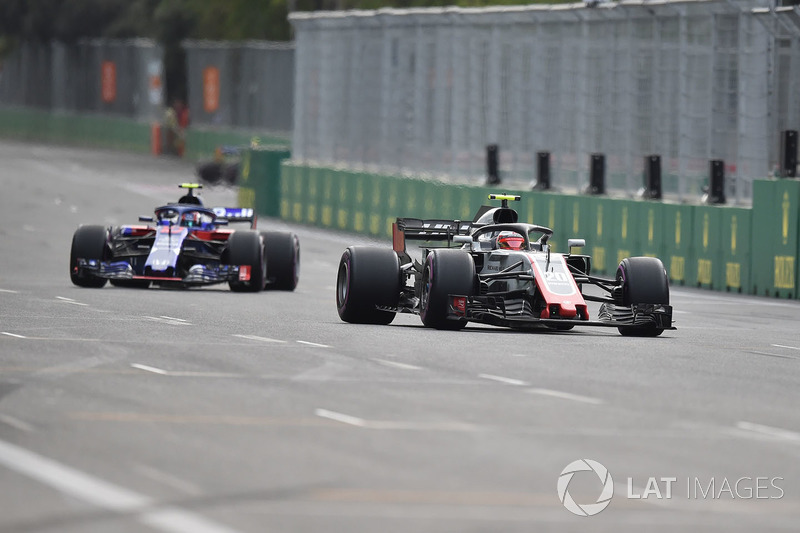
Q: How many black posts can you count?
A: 6